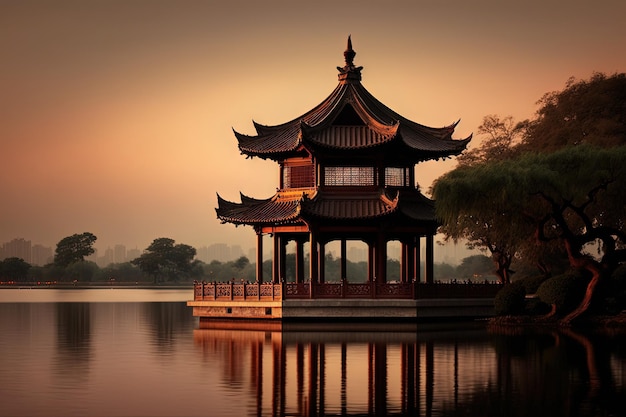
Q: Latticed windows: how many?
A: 3